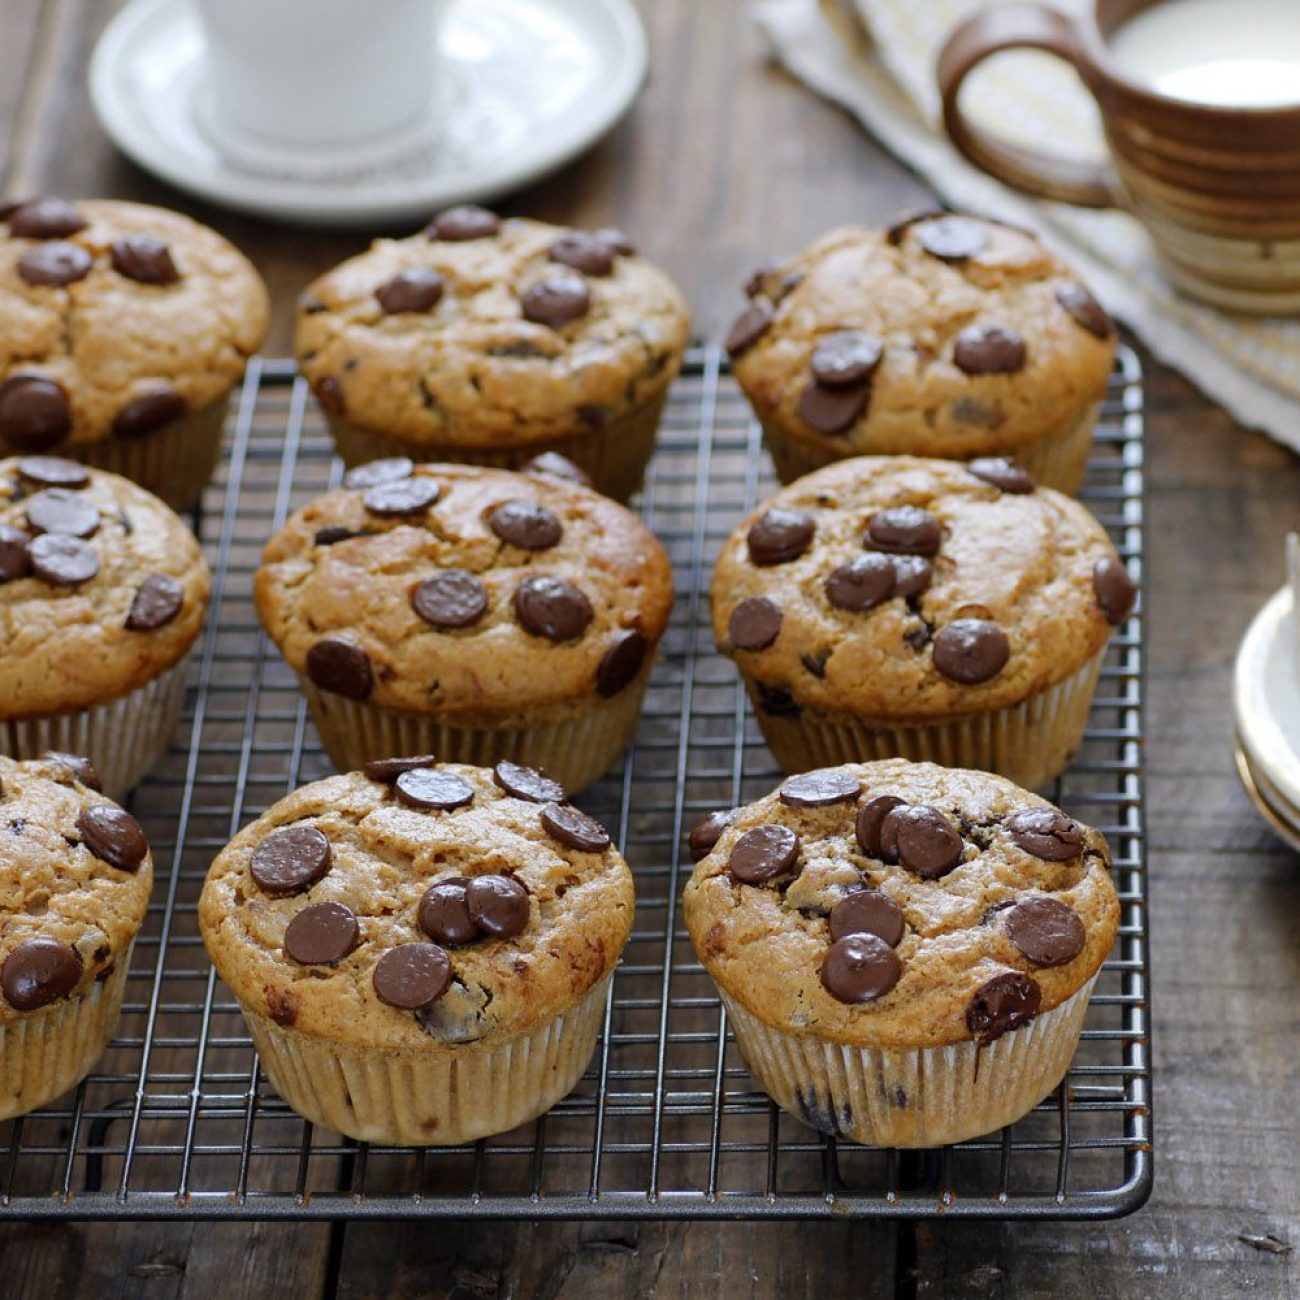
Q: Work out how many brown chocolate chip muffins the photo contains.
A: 9